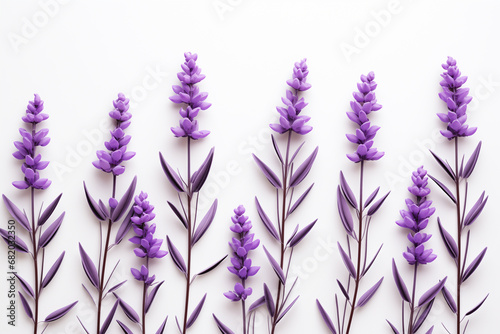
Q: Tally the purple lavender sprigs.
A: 9